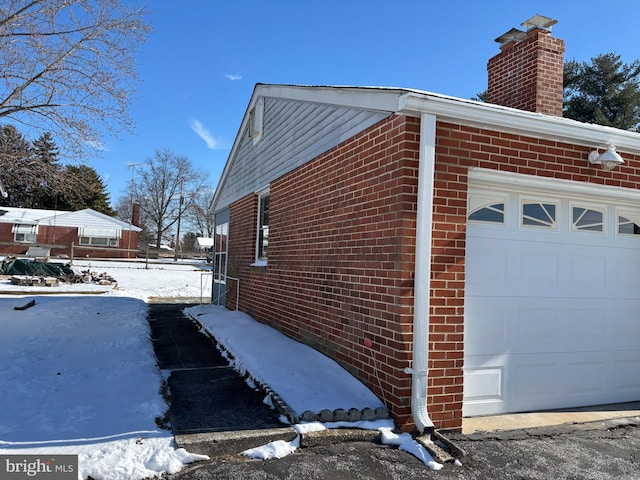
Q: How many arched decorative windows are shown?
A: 4